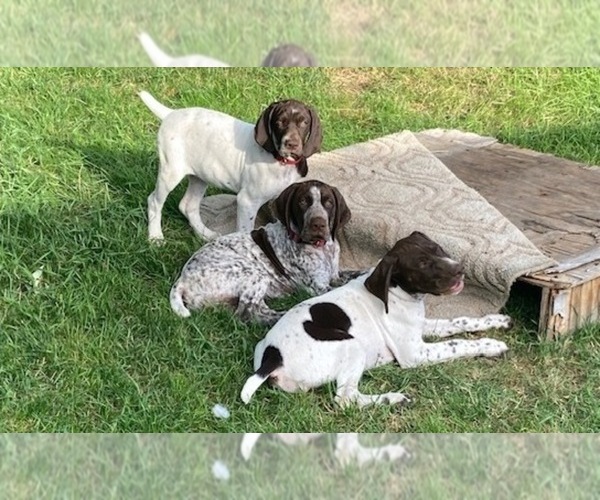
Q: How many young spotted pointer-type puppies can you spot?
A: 3